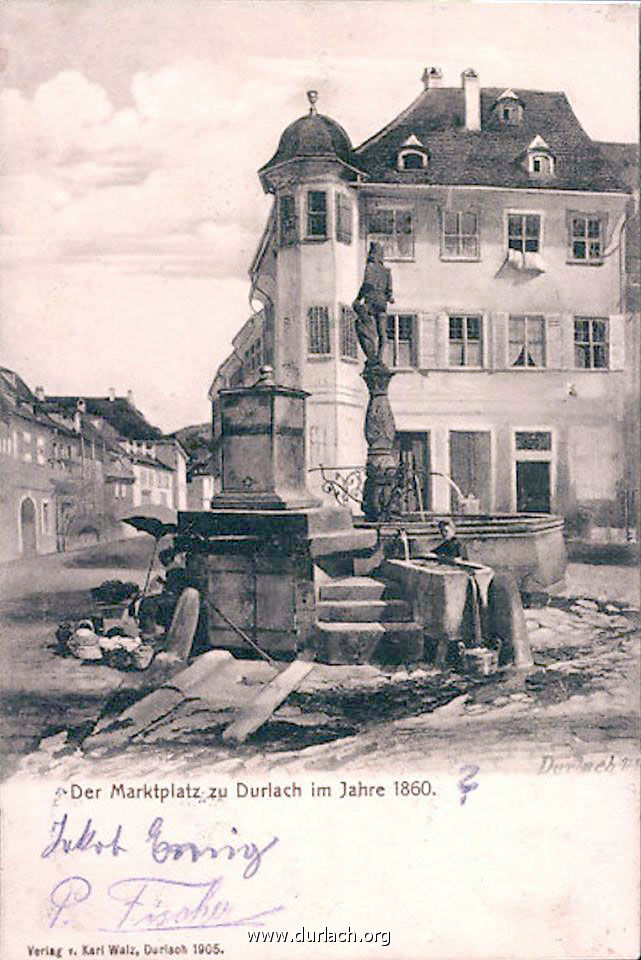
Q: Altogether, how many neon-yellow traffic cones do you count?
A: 0